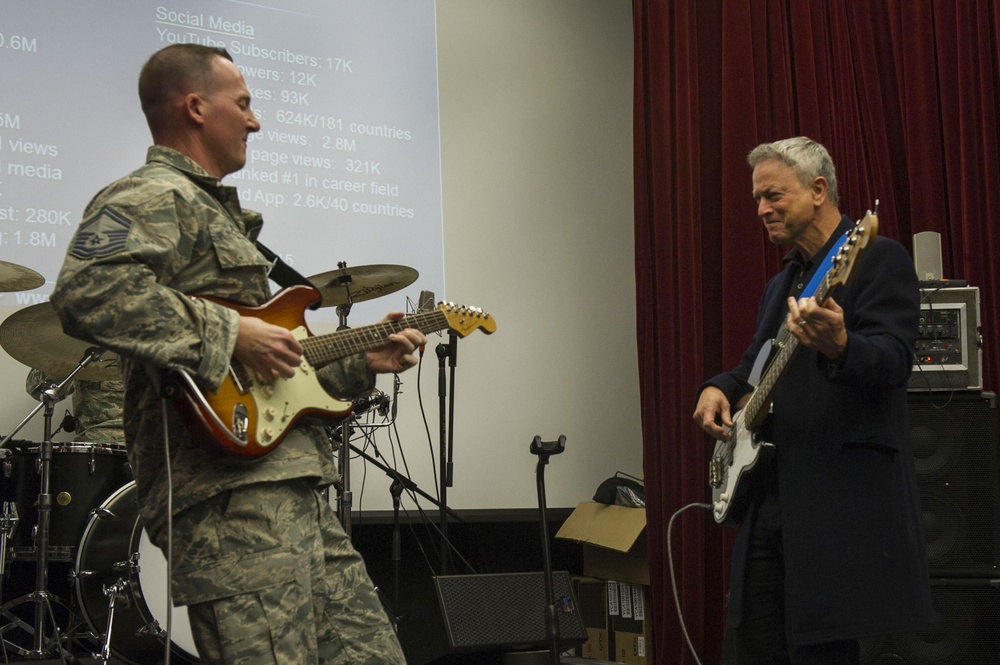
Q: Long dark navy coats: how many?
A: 1